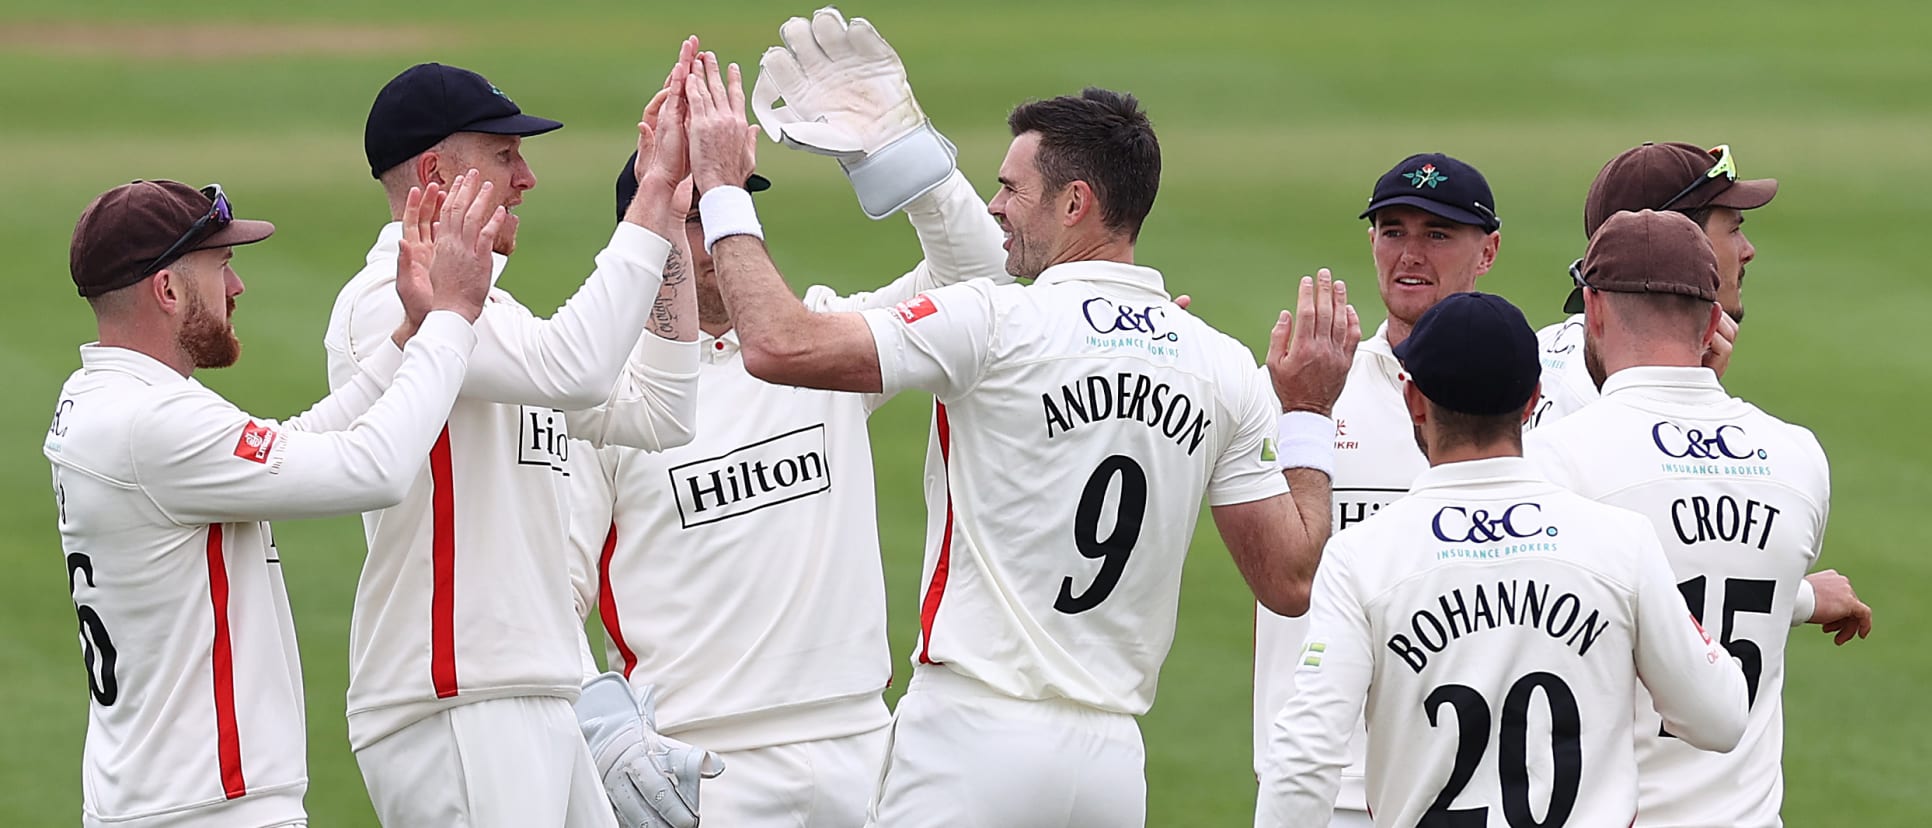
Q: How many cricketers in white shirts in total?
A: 8